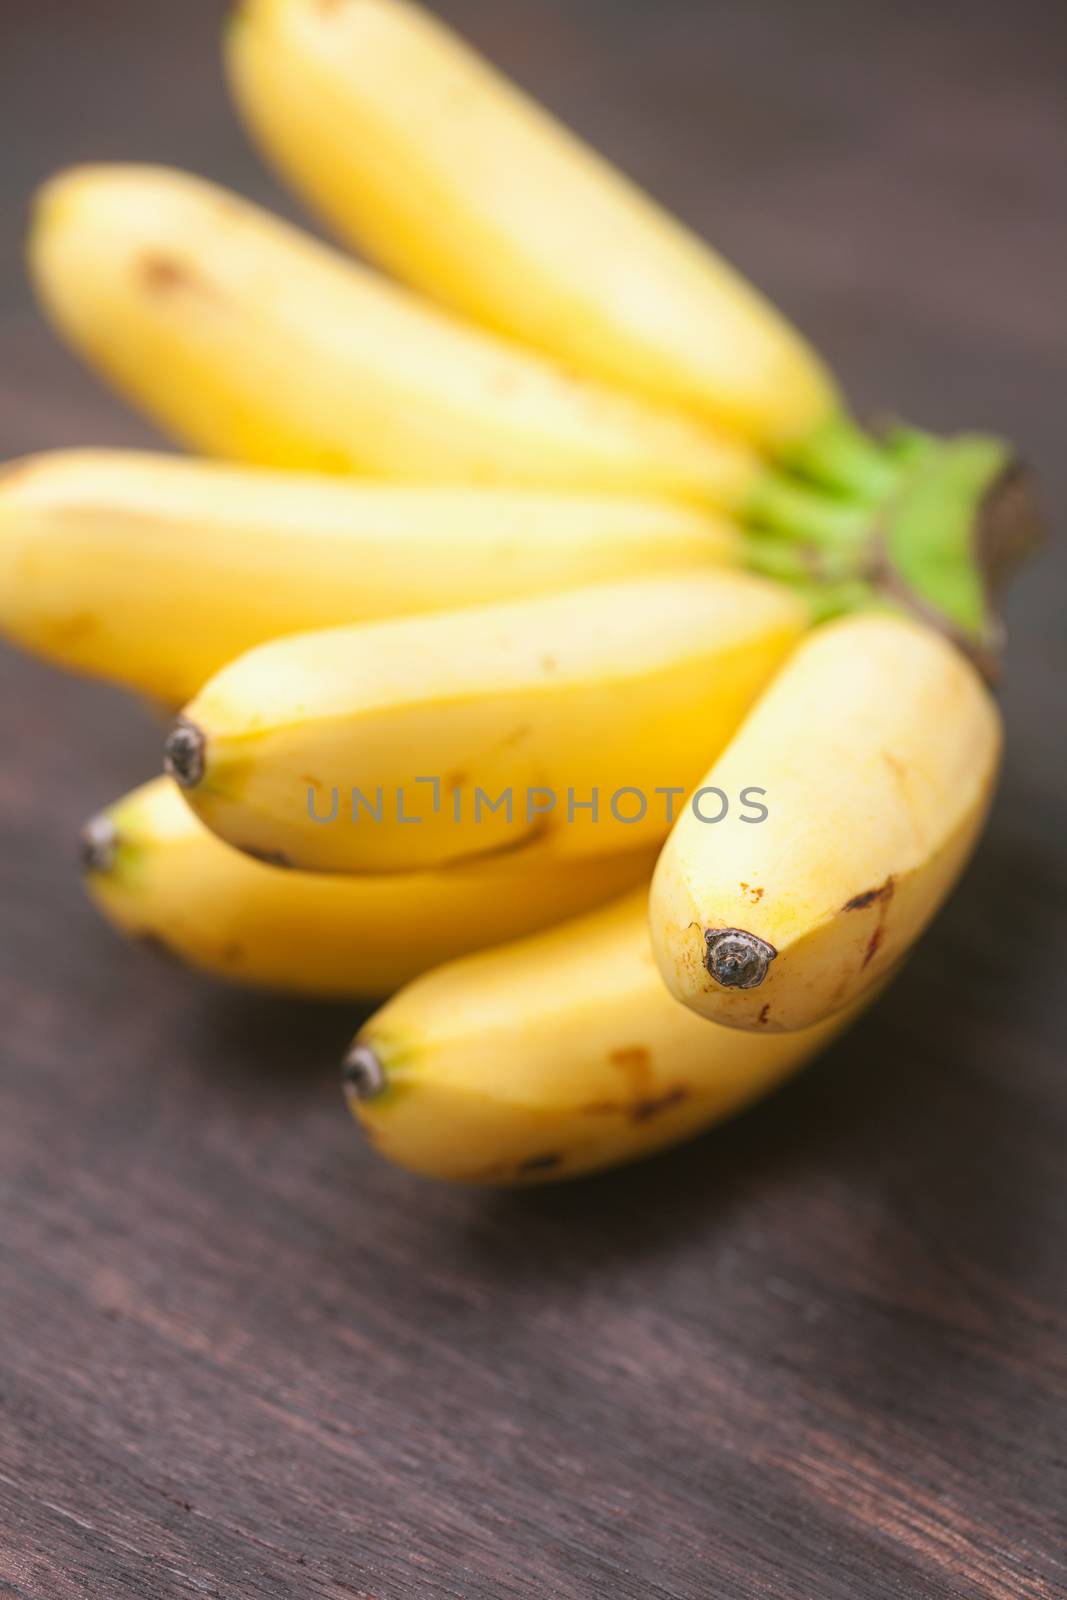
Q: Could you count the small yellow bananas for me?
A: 7